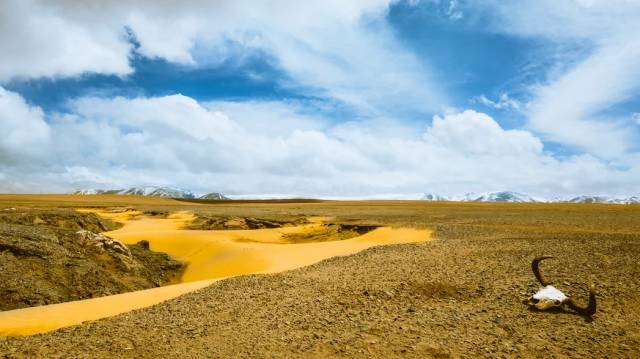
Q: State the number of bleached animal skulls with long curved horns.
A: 1